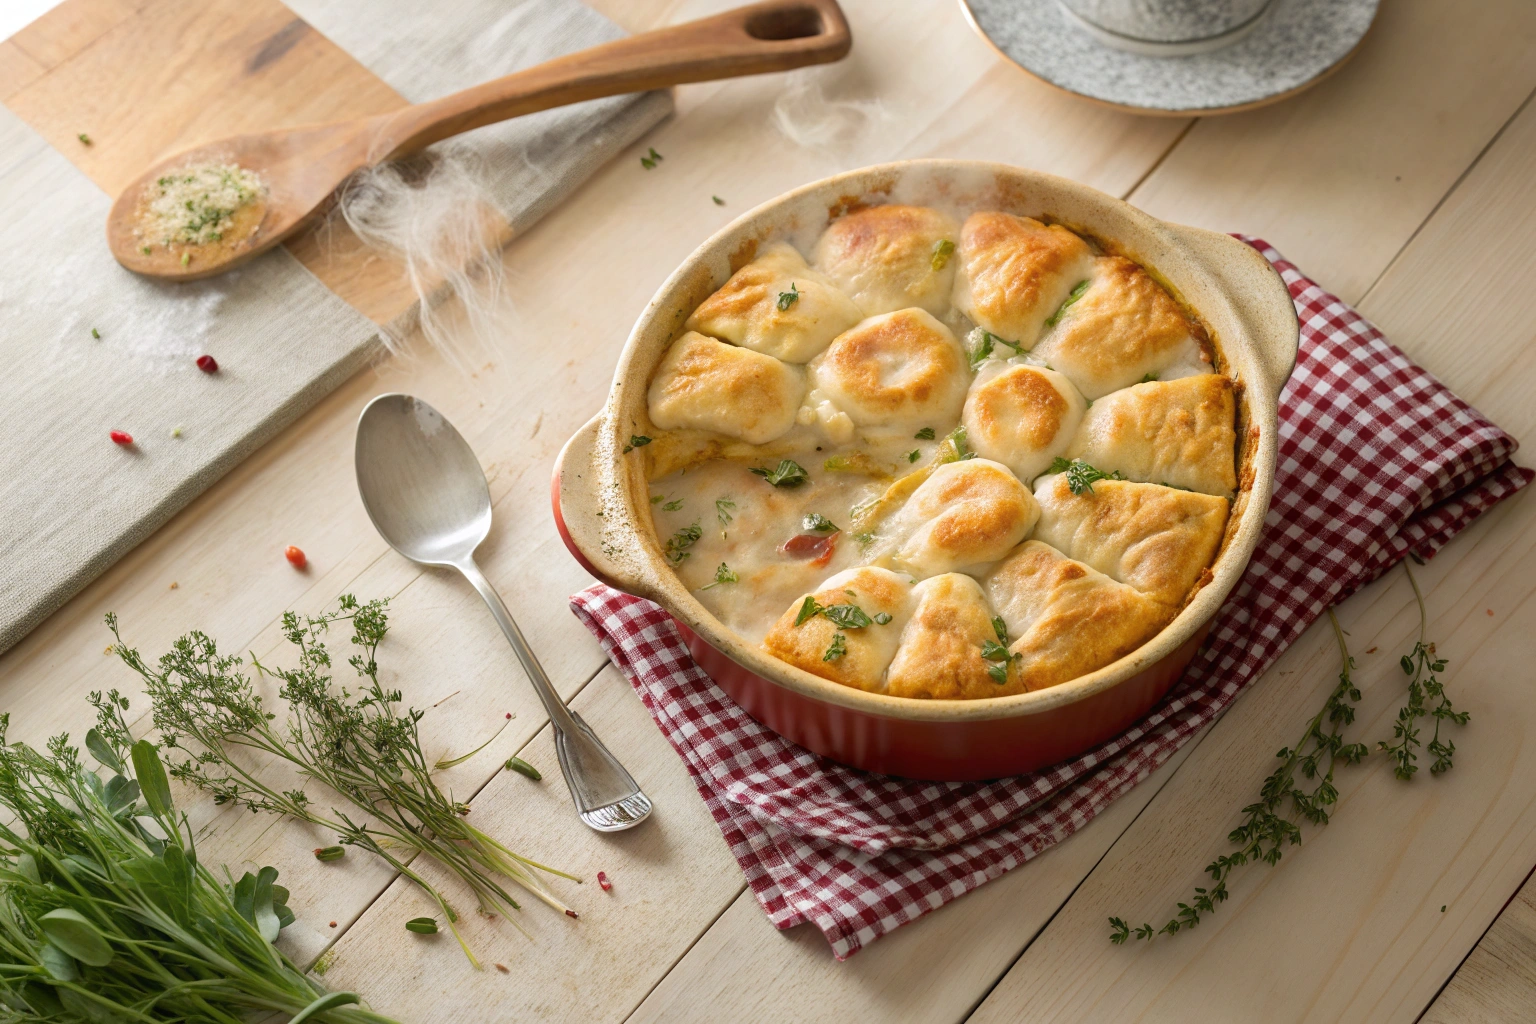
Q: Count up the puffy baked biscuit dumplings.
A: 13